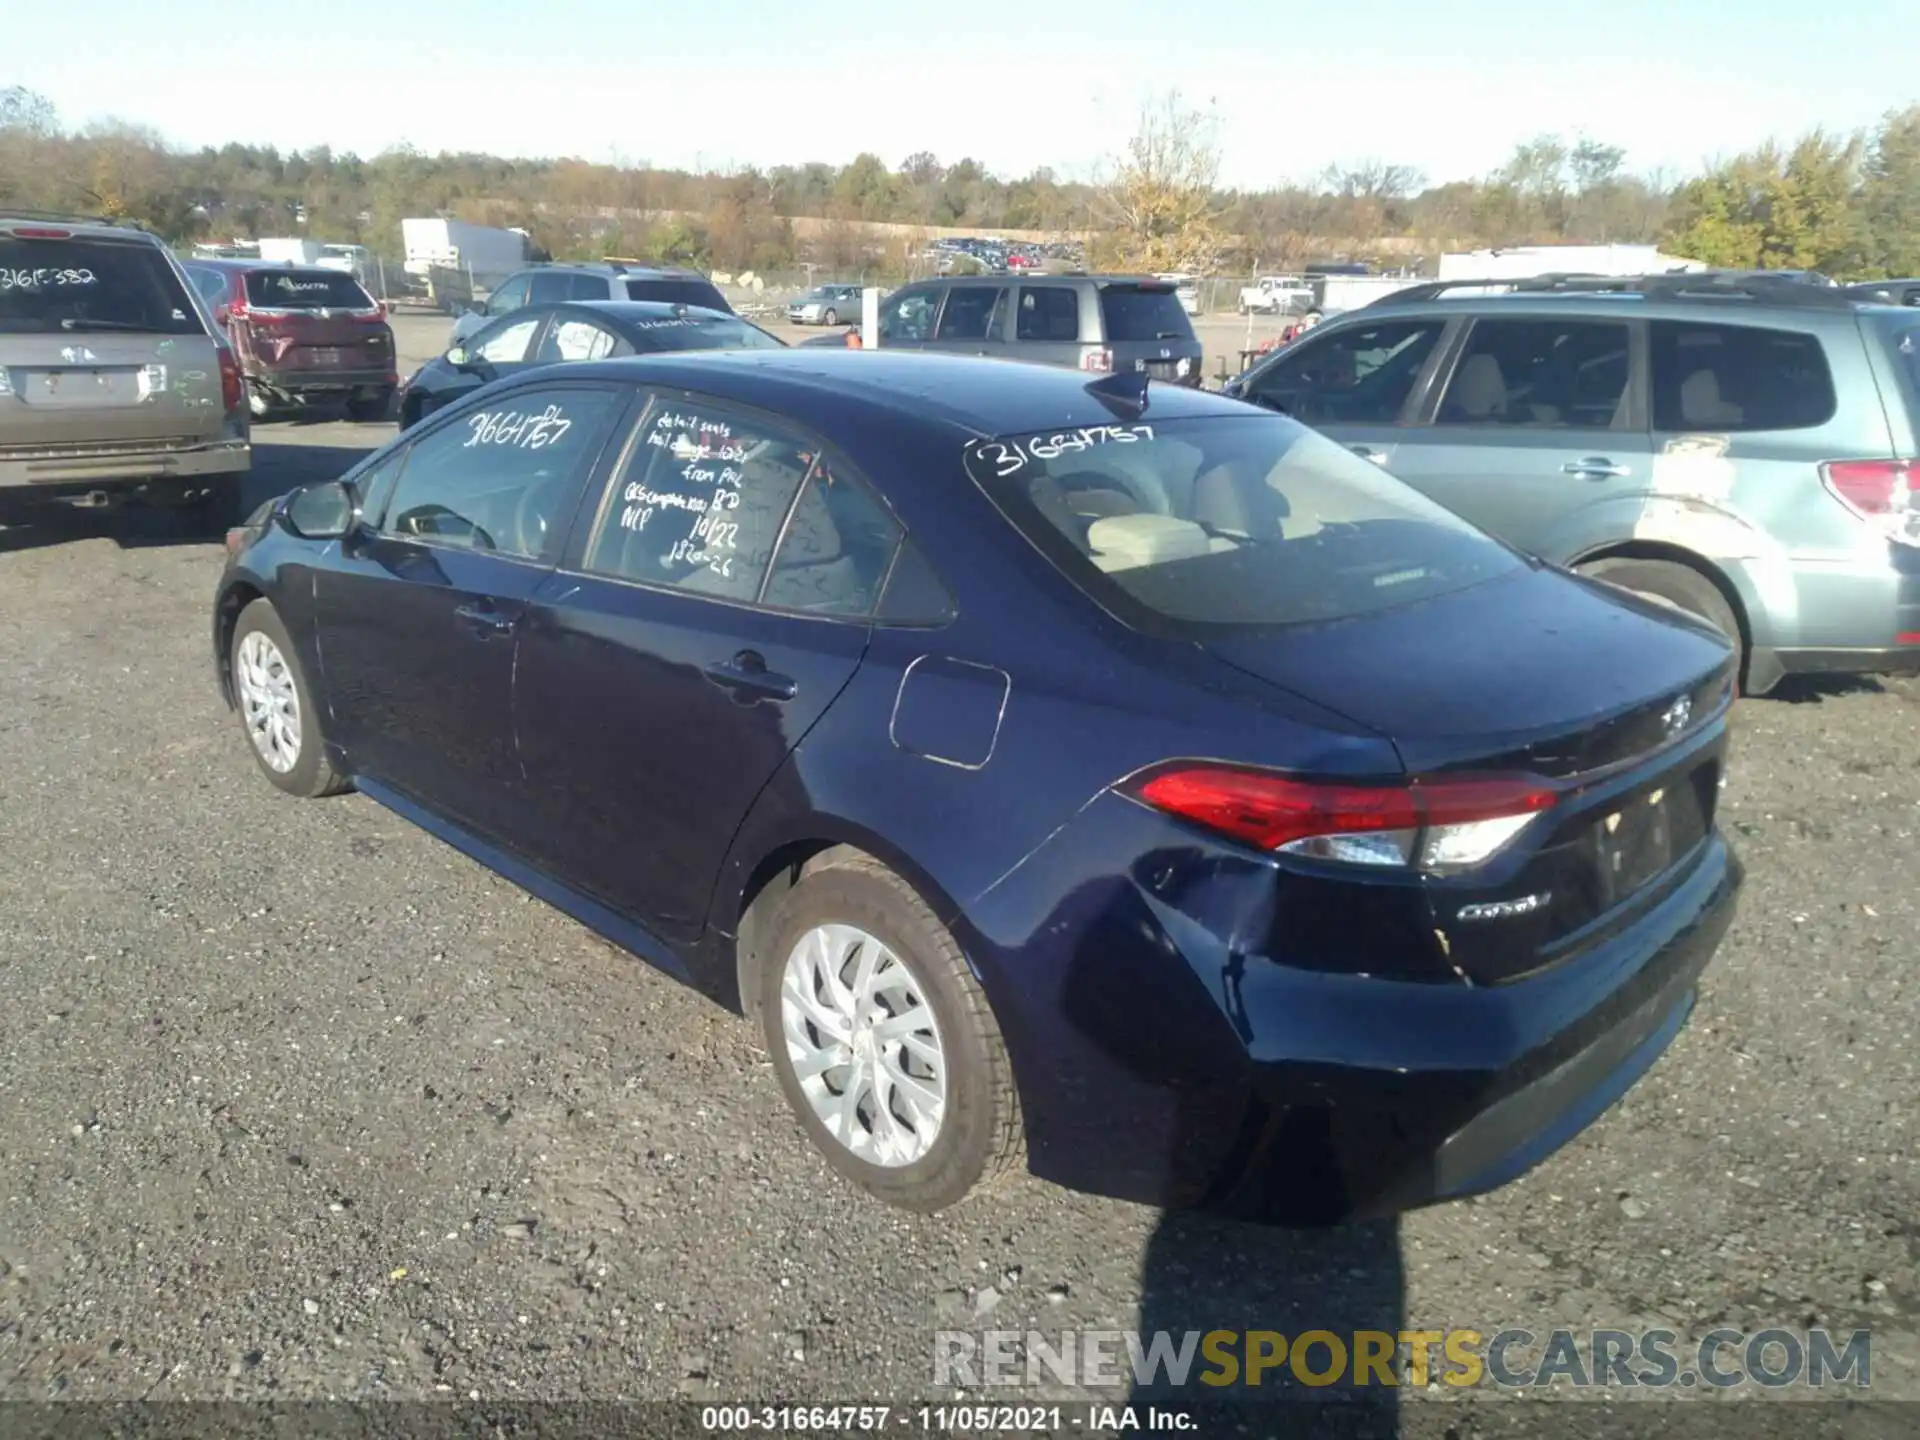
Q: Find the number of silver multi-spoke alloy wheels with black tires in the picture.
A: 2